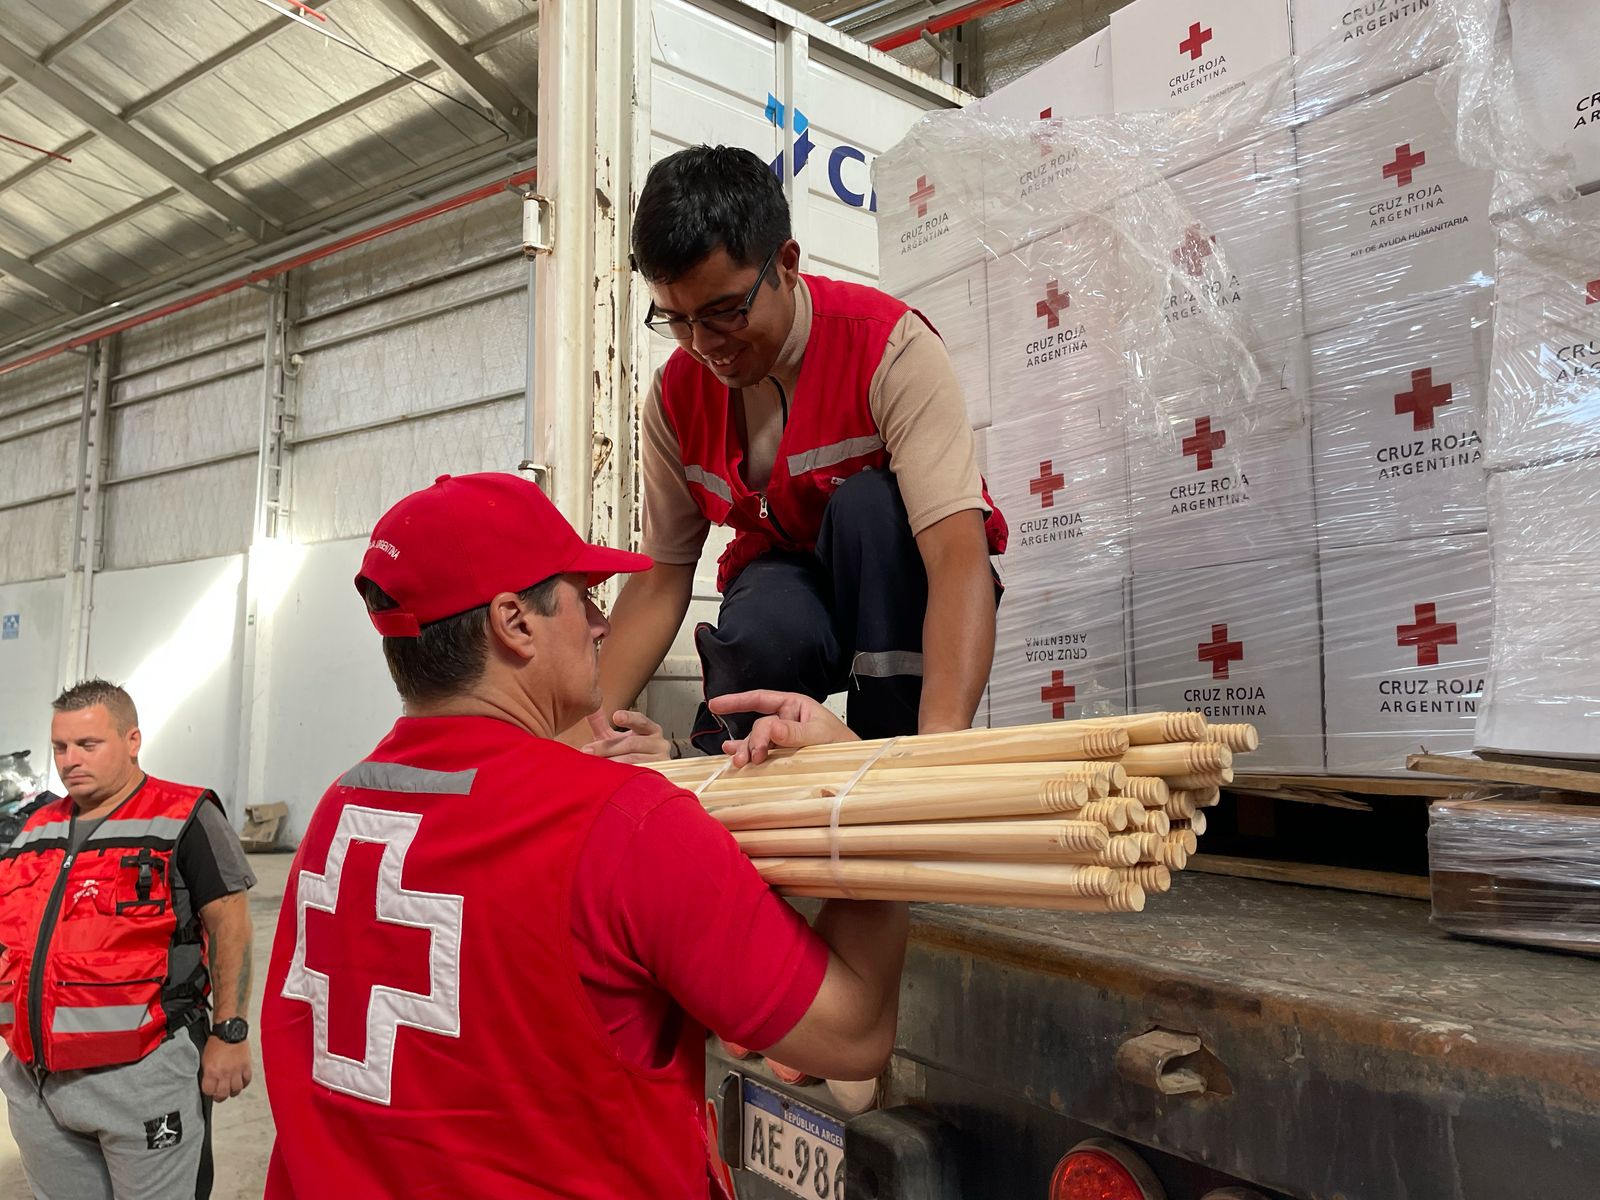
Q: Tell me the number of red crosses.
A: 14